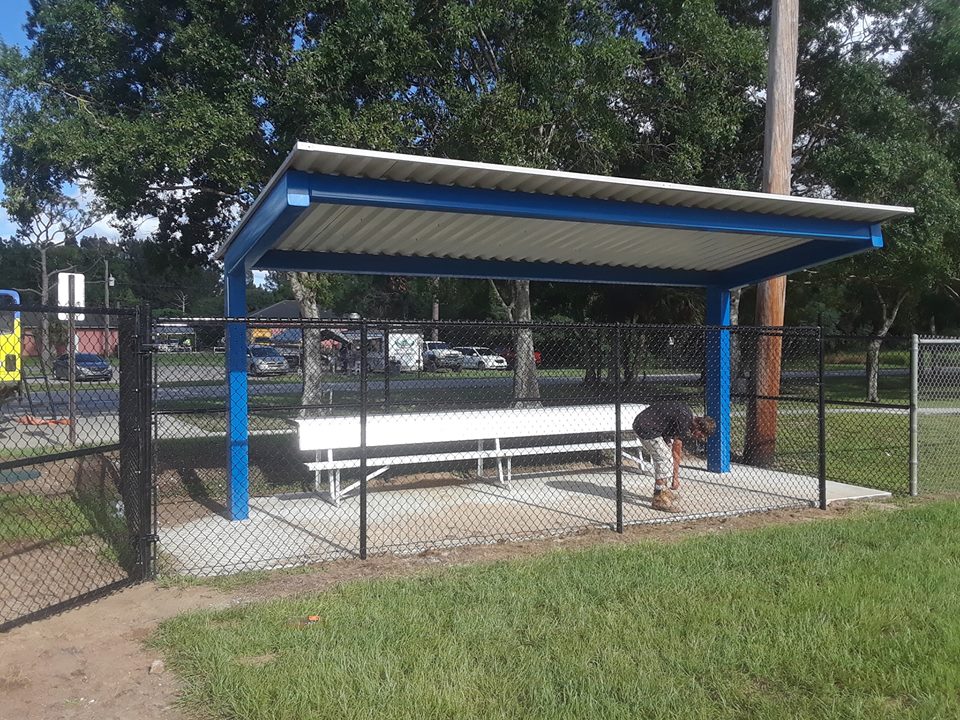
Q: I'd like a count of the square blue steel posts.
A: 2